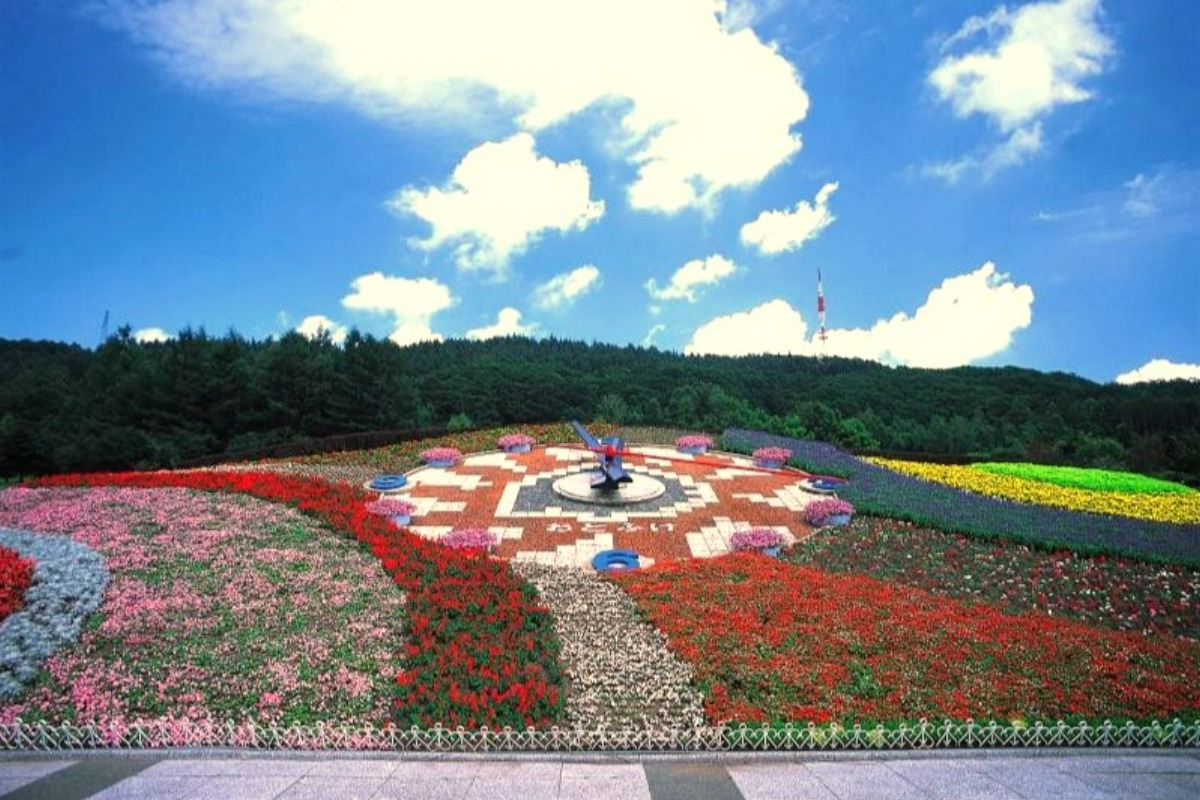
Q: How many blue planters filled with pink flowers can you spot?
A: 8